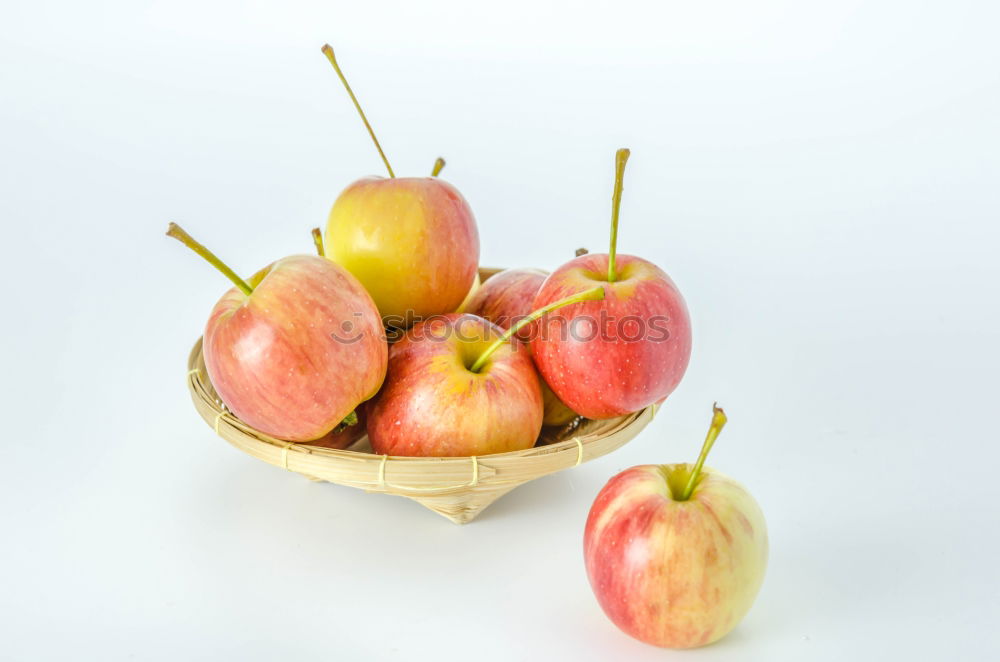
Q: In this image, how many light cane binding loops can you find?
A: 7